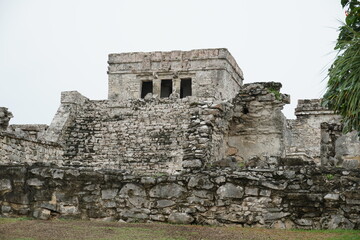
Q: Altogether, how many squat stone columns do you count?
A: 2